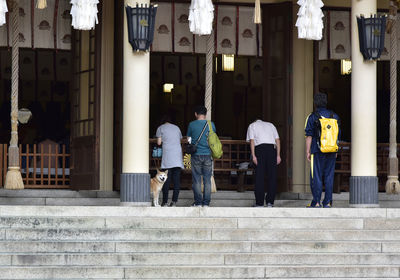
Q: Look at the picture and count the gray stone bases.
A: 2